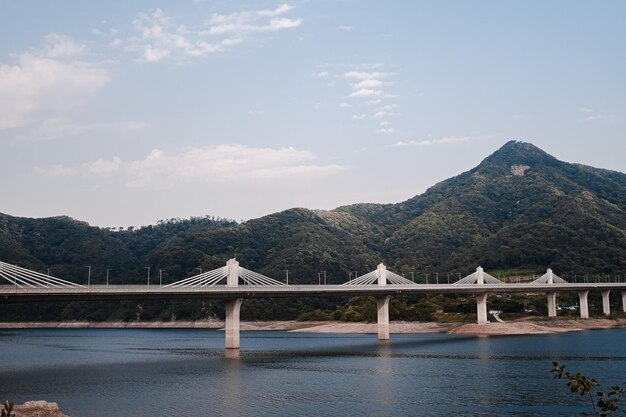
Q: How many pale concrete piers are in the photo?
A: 7